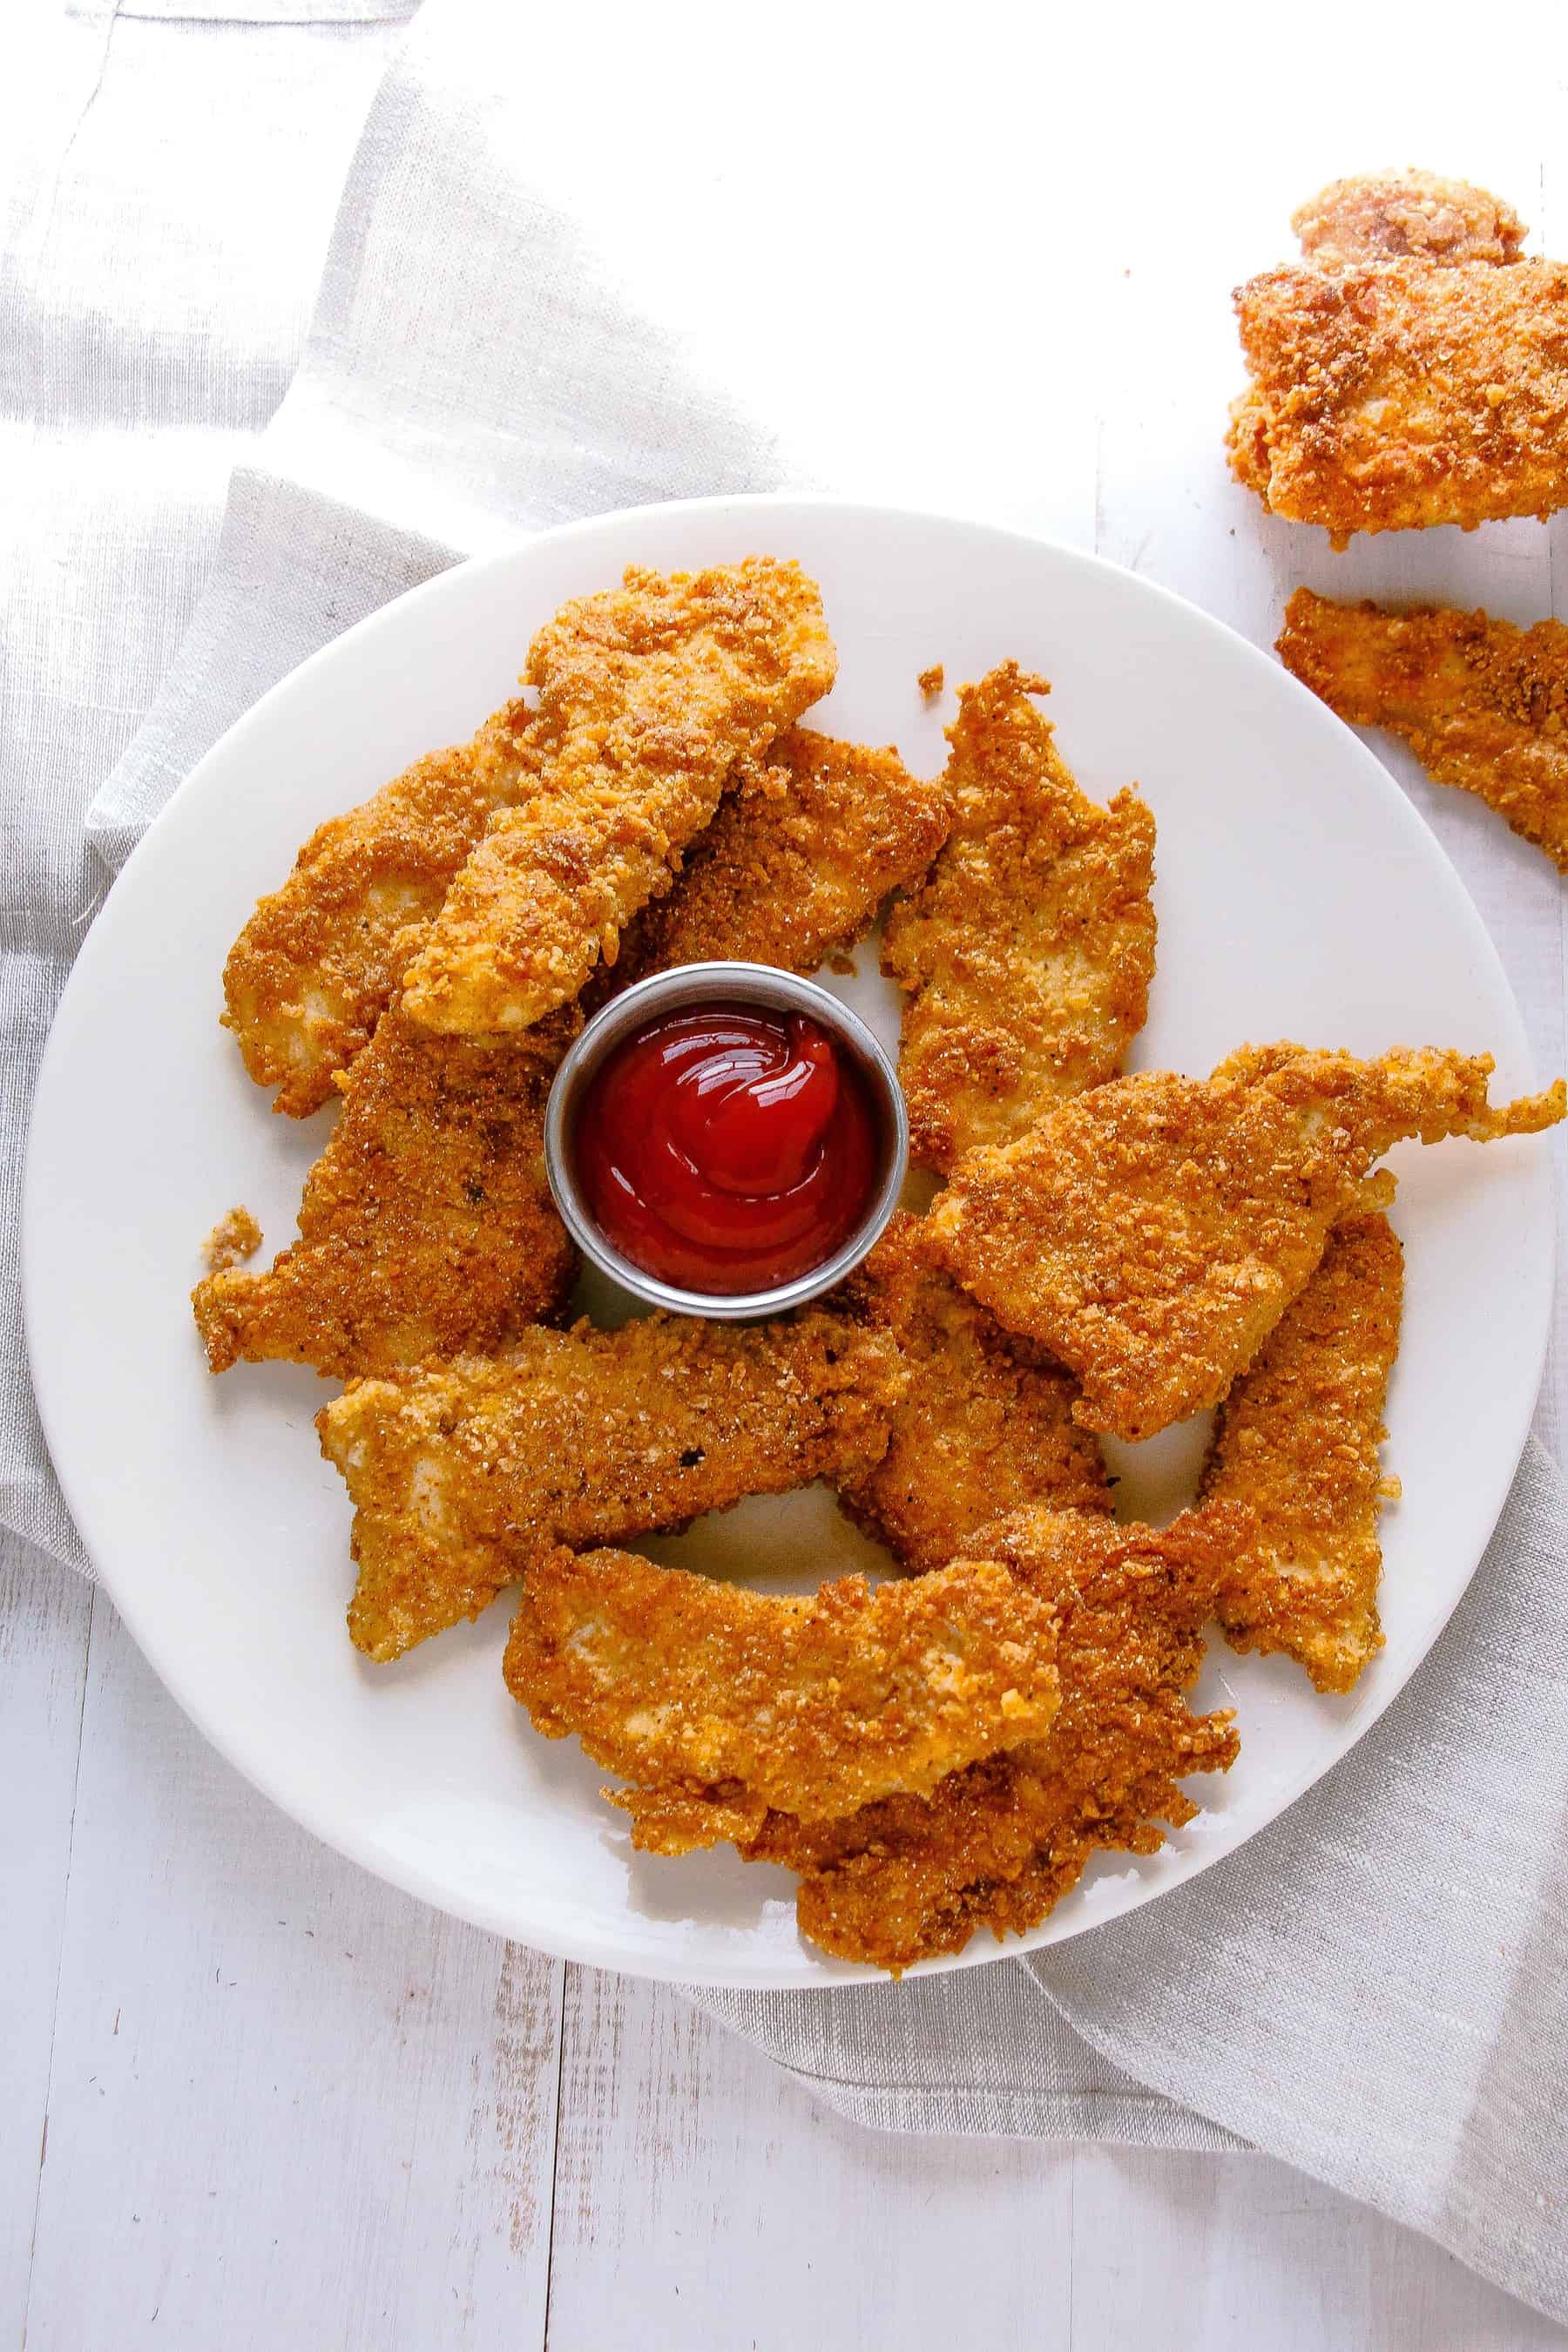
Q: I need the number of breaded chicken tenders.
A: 14